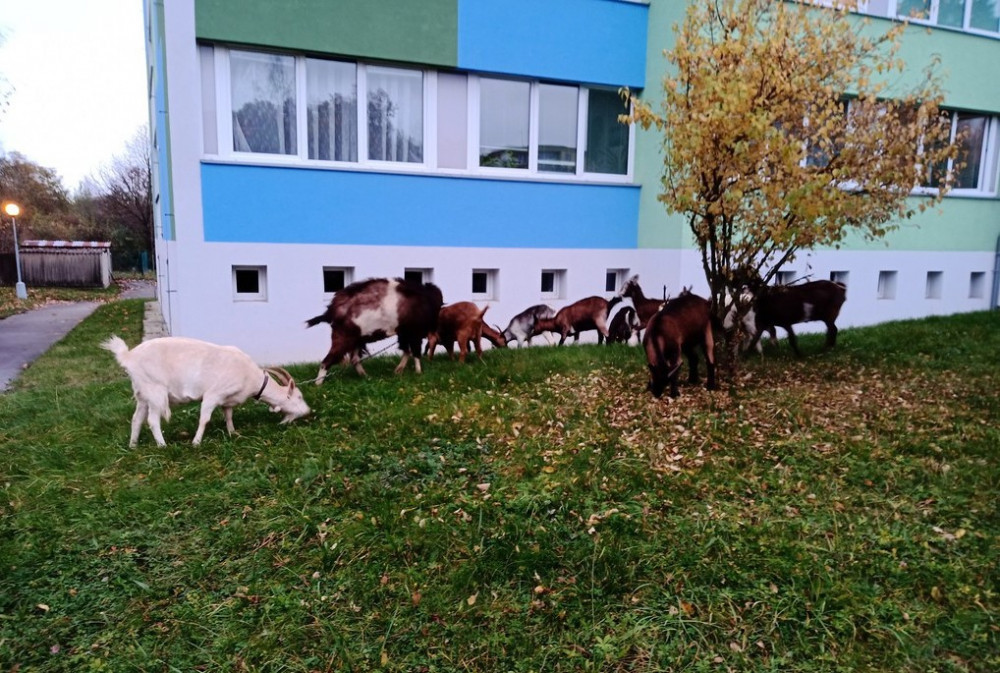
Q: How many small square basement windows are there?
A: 11